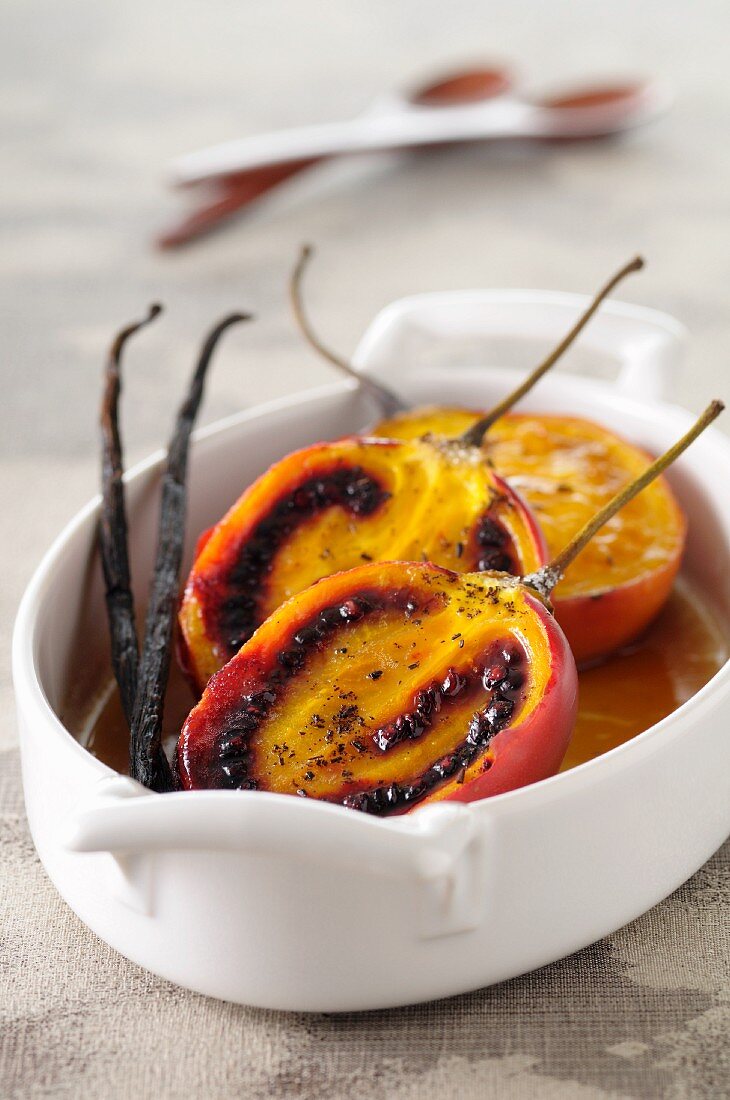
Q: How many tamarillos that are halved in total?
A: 3